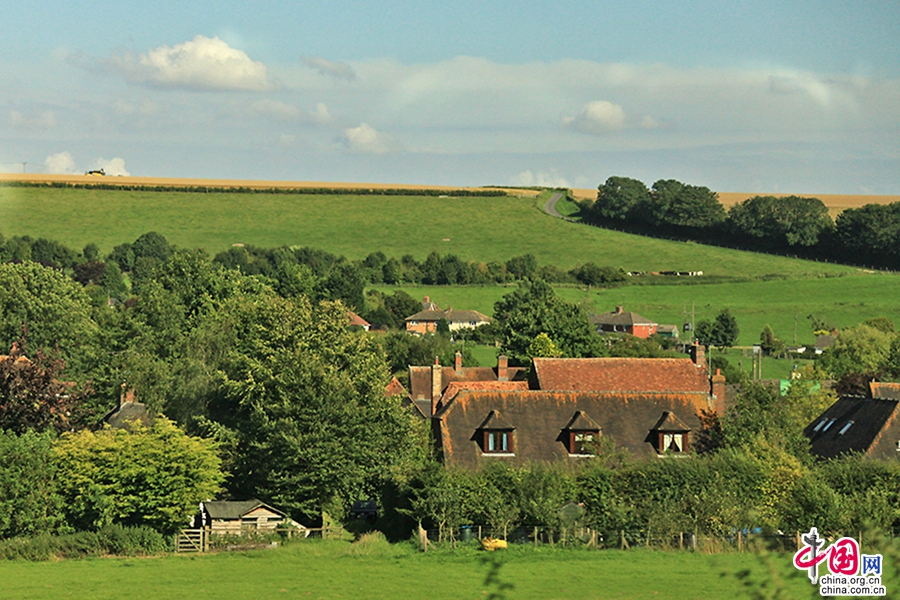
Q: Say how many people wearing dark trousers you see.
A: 0